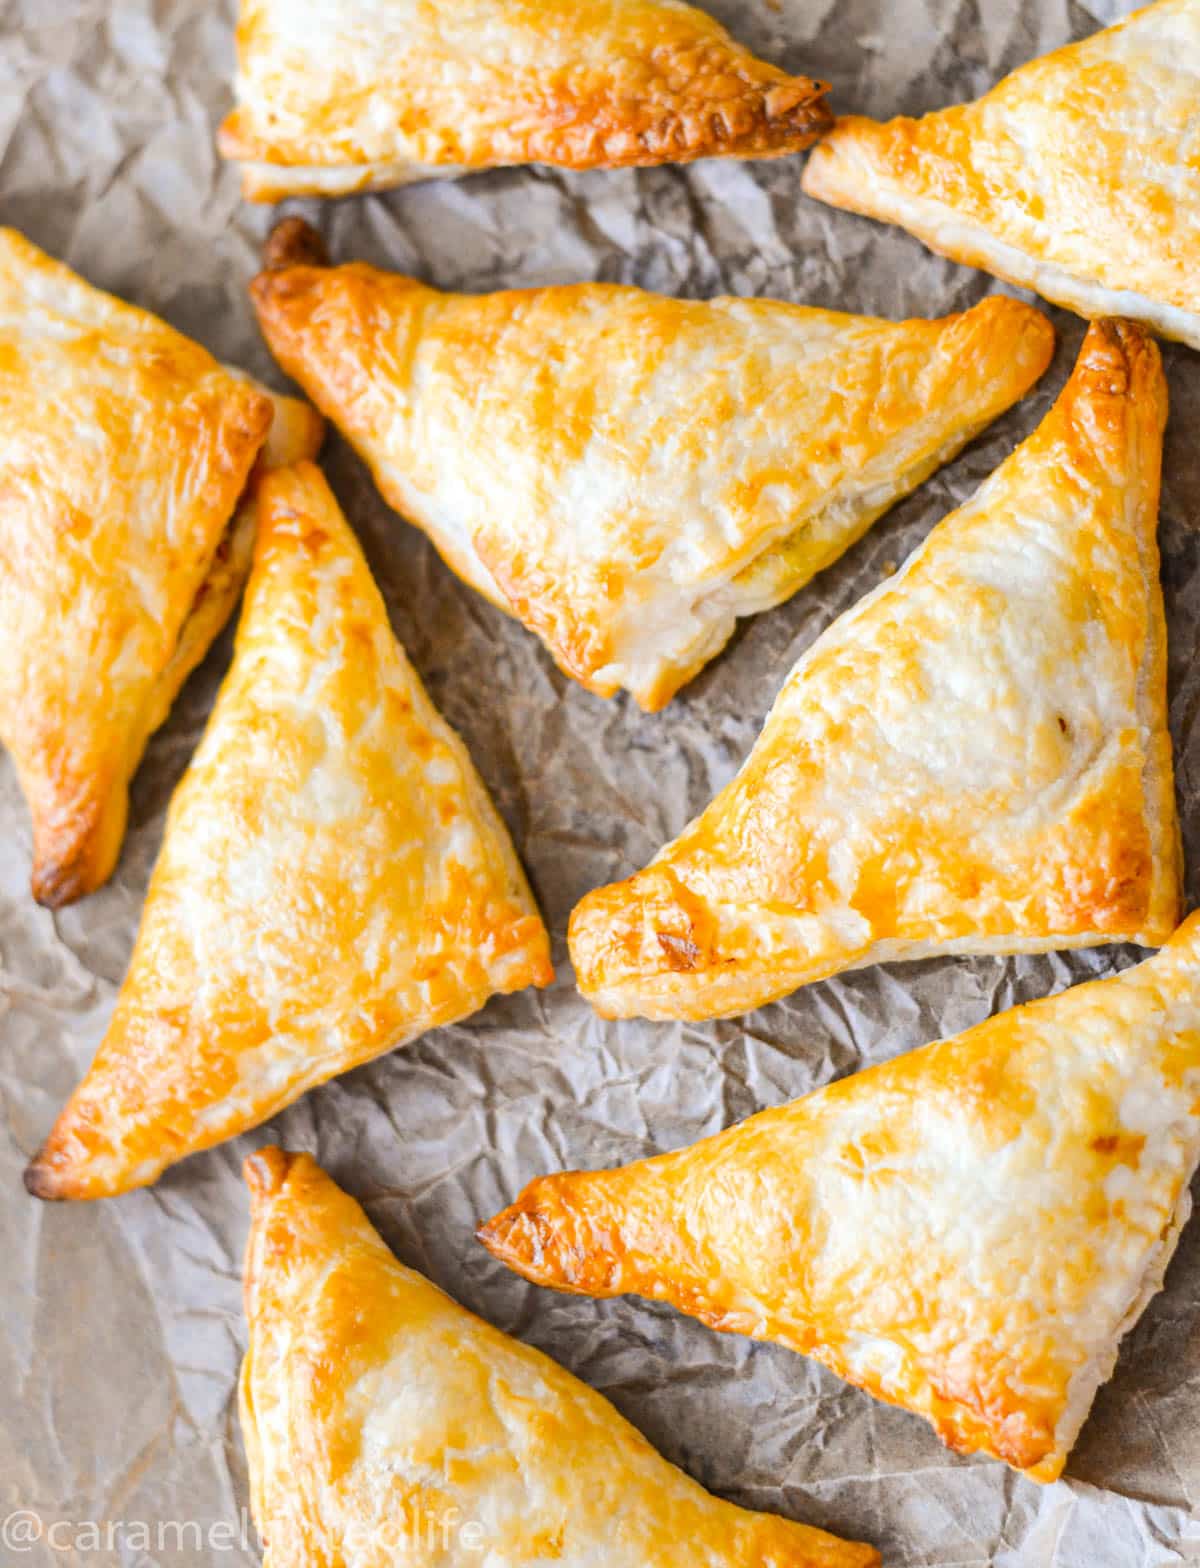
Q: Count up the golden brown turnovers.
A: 8